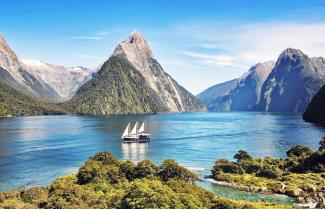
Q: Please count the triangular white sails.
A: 3